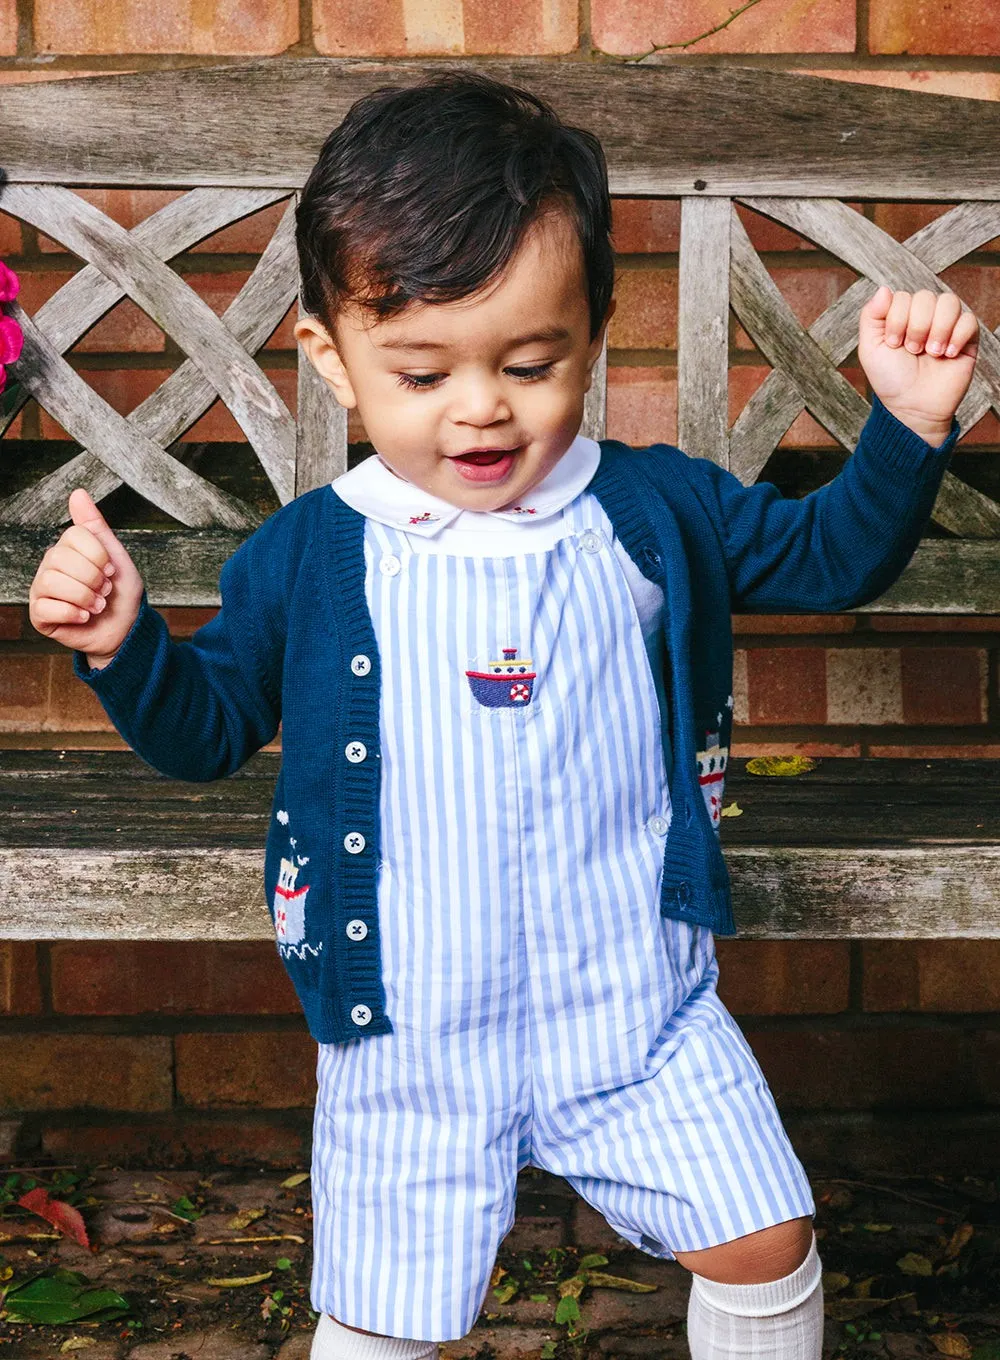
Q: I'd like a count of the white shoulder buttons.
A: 2